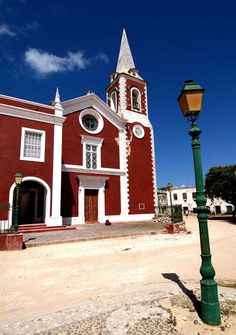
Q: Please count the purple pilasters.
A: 0